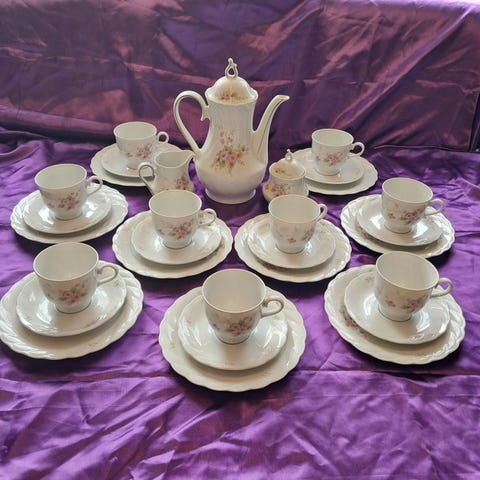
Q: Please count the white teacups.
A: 9